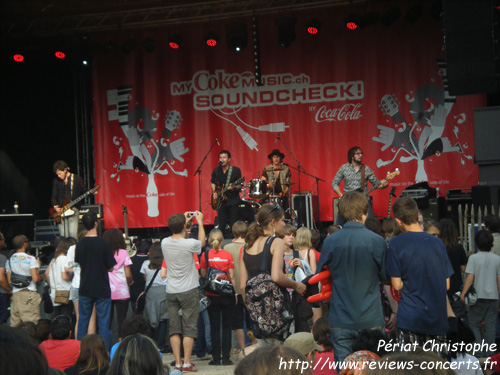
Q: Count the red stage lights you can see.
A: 6